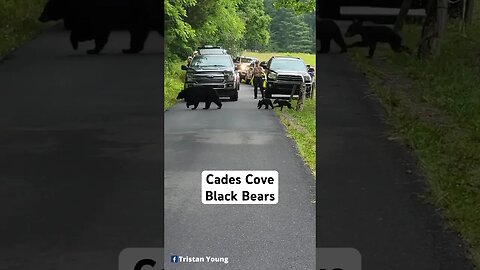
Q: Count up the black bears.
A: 3